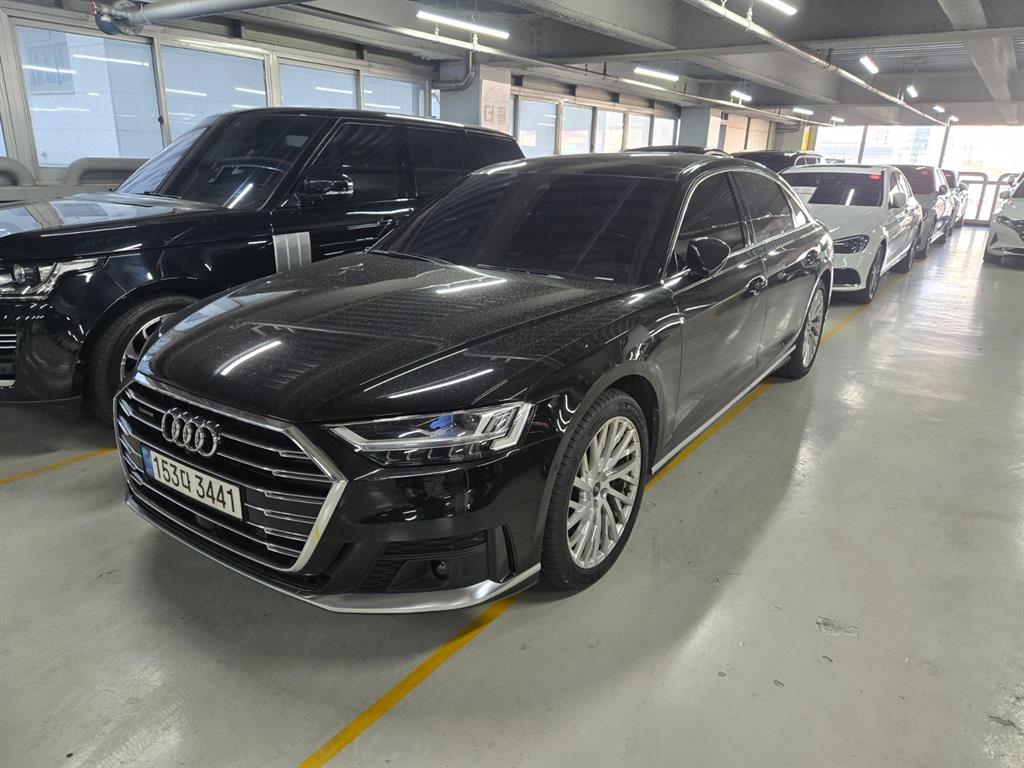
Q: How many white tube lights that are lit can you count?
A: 10